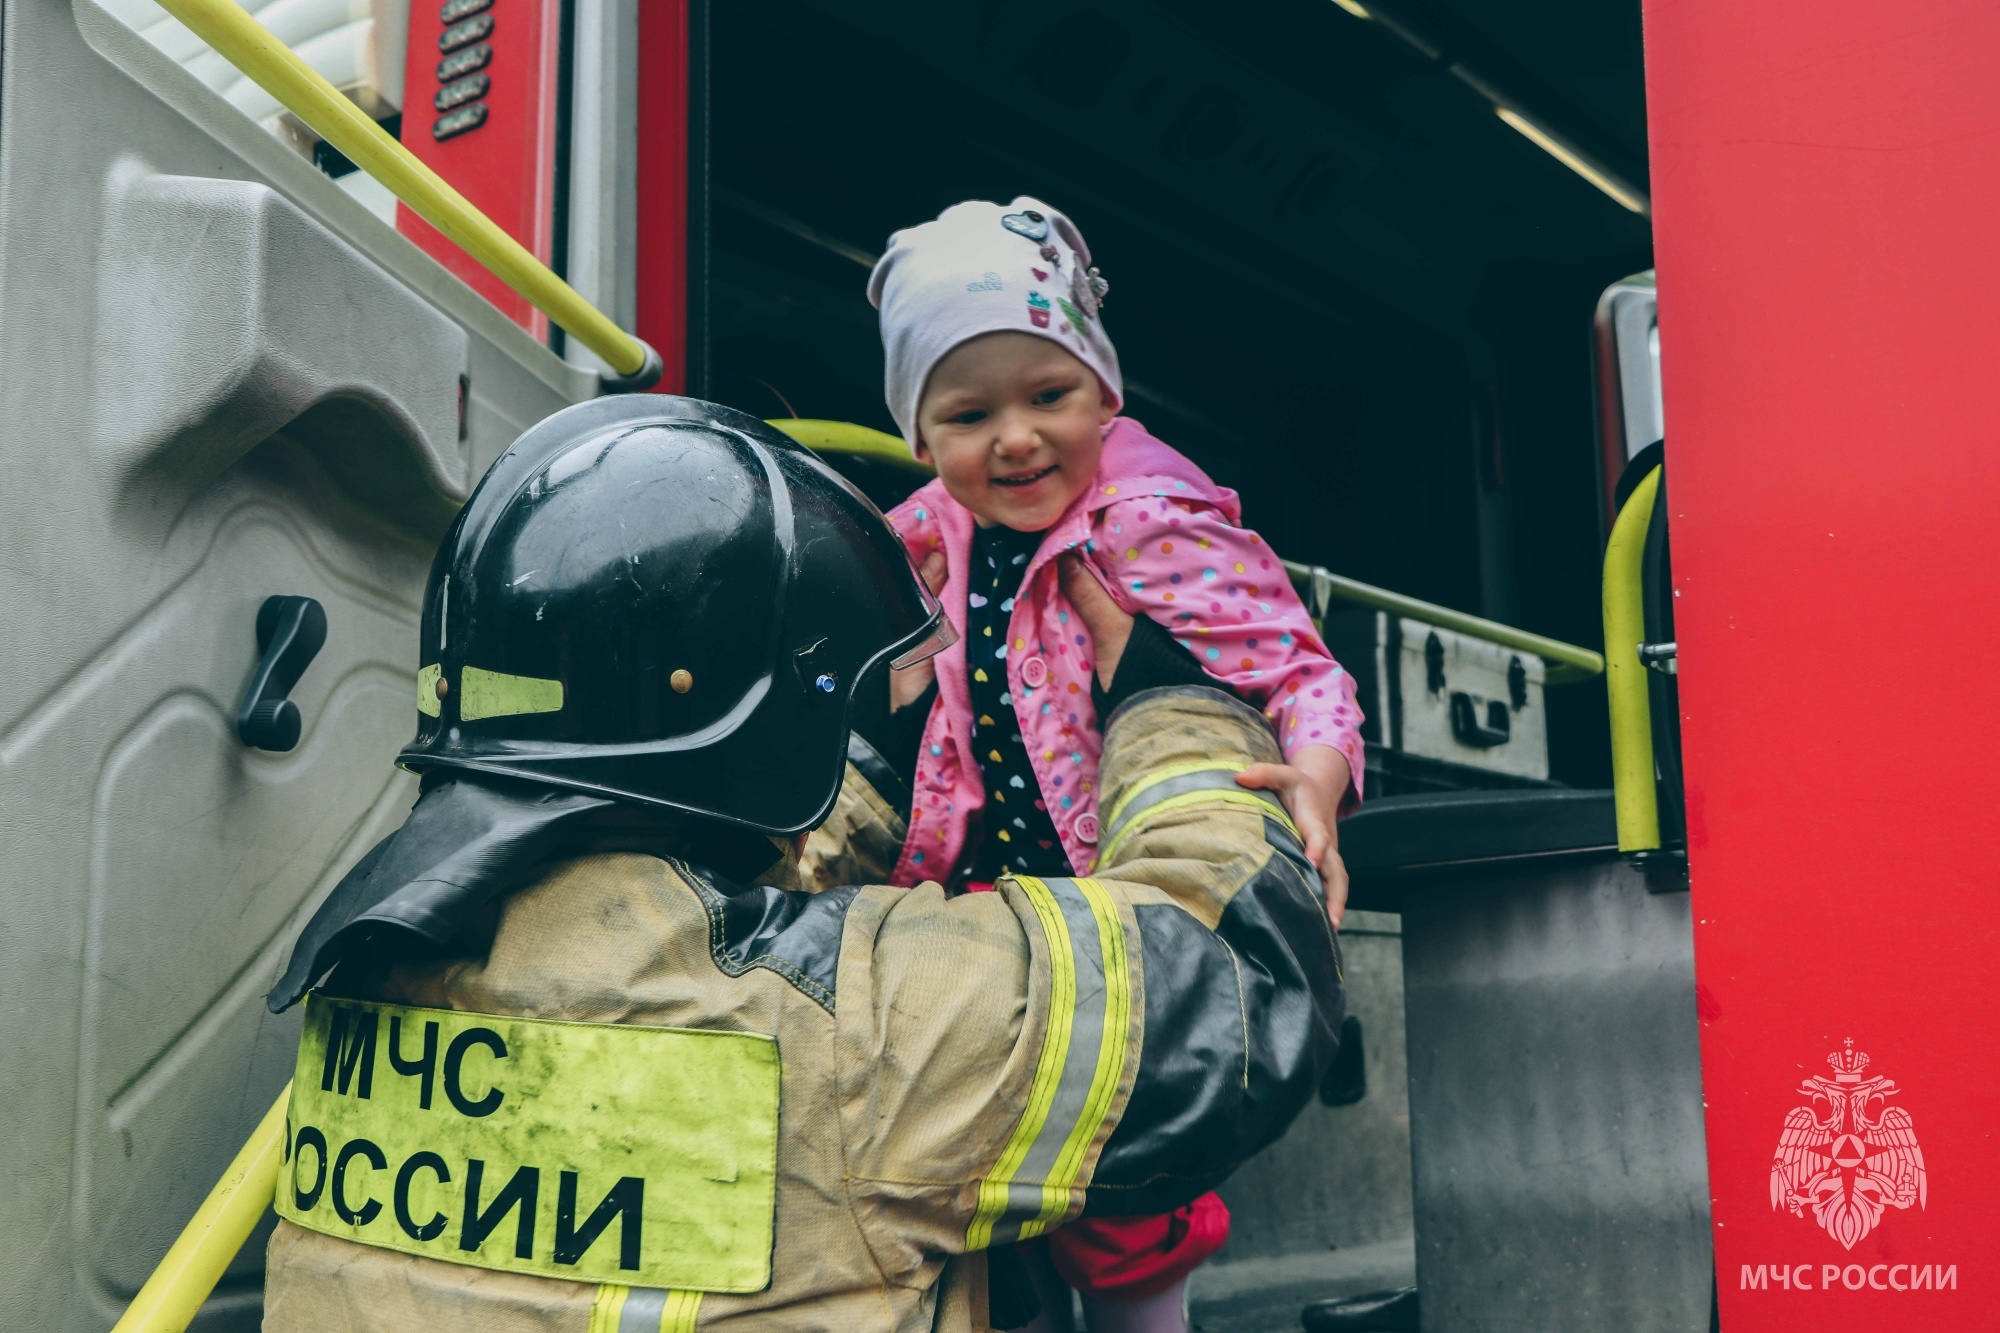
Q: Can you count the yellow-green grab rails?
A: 5